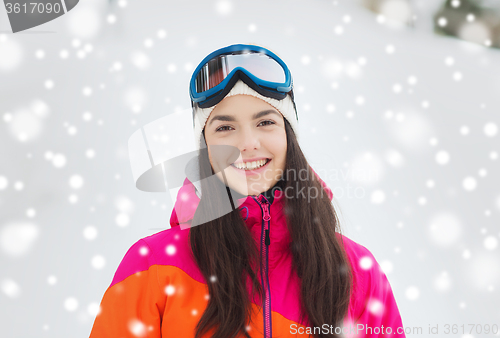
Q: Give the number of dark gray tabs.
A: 1